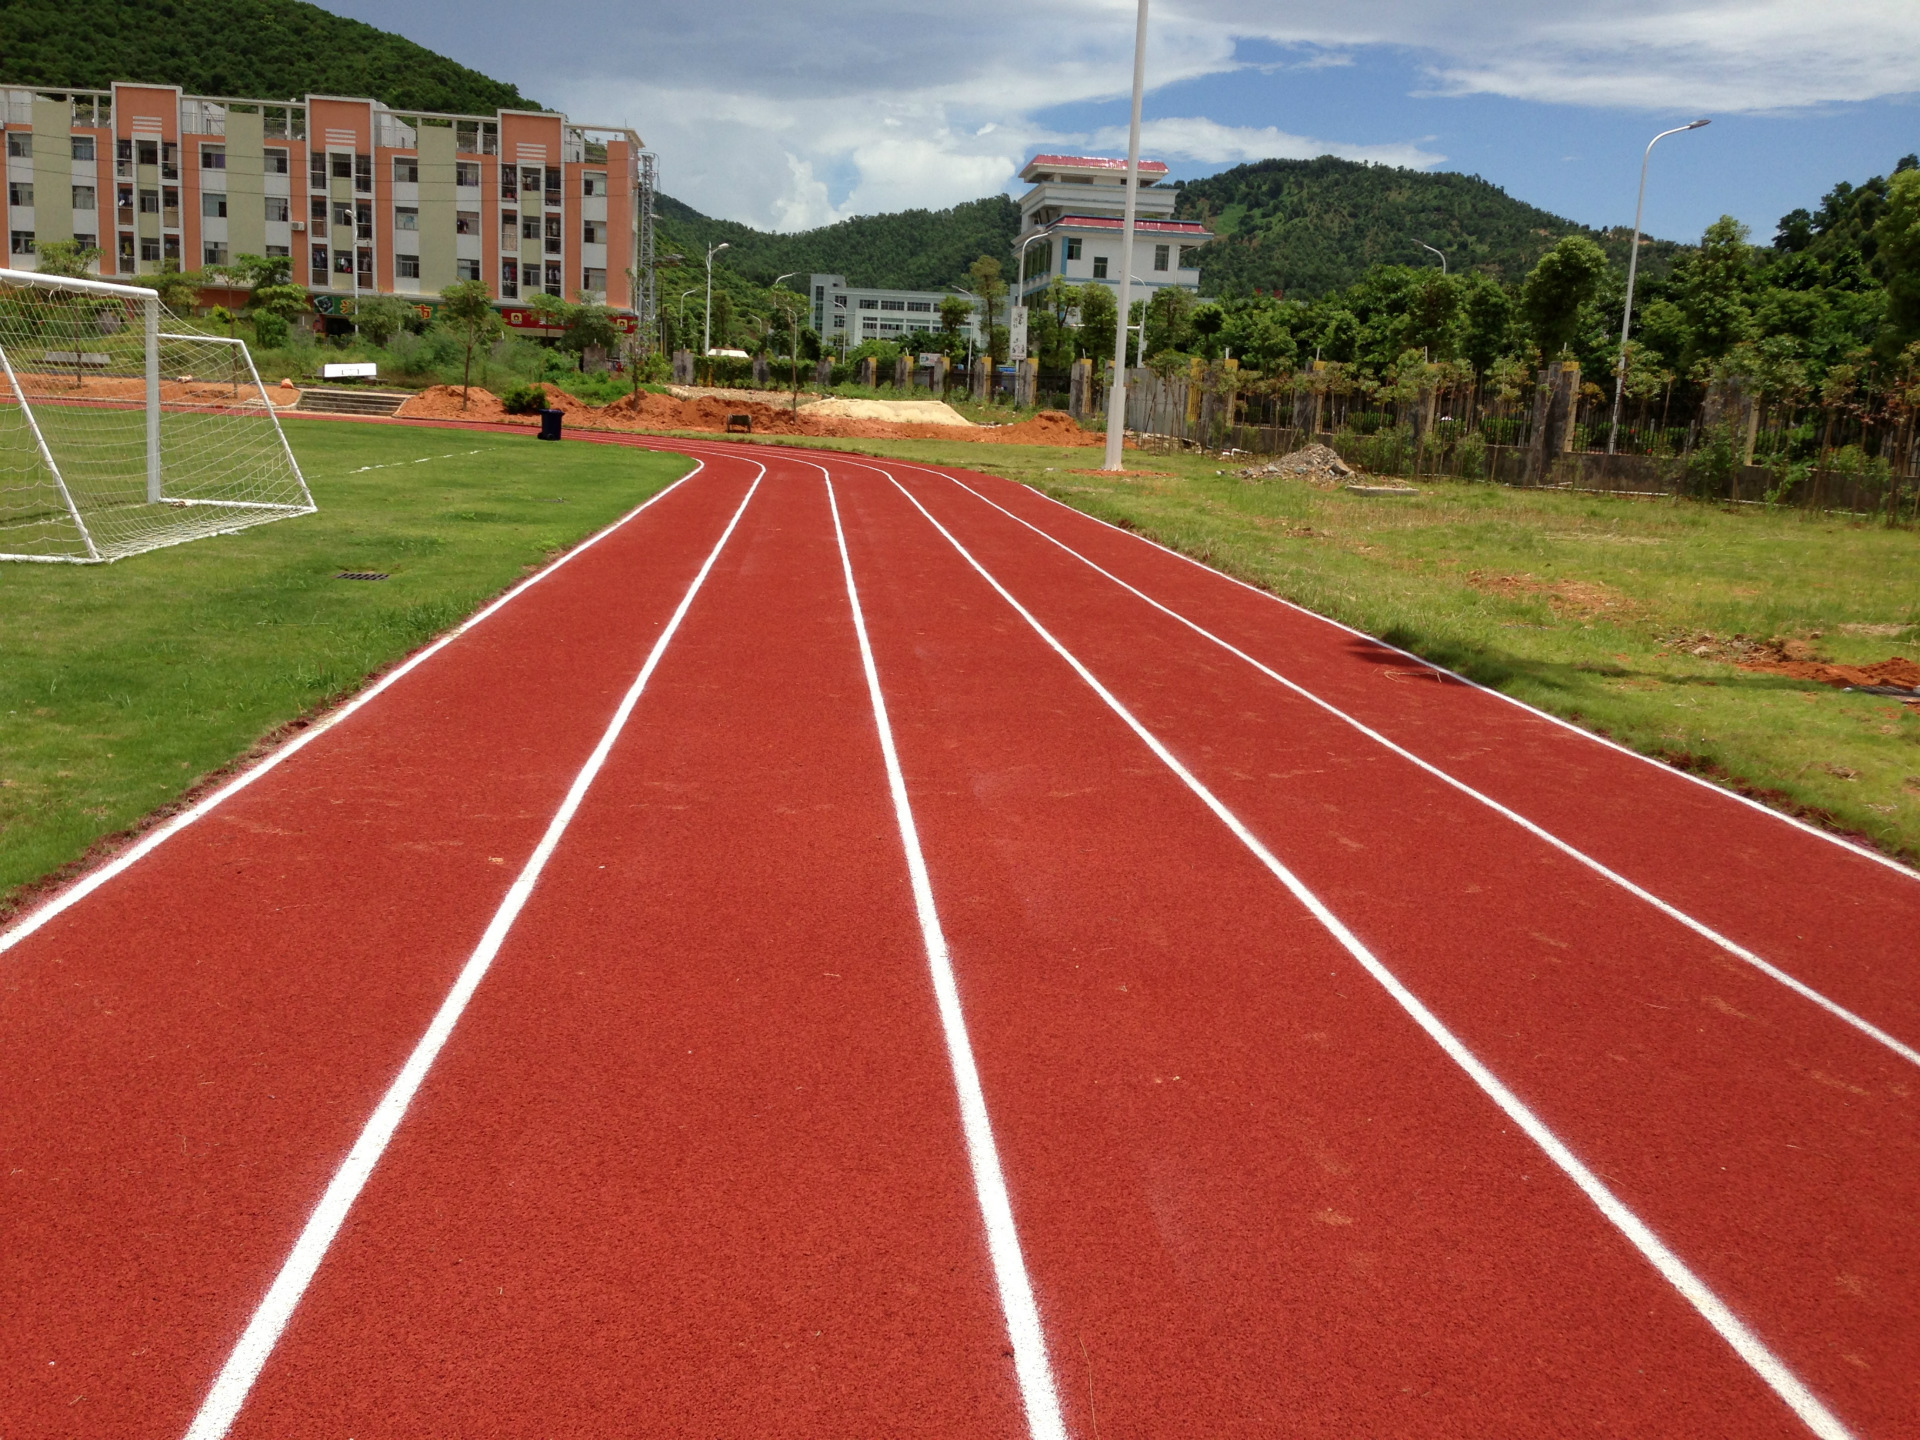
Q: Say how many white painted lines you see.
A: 6